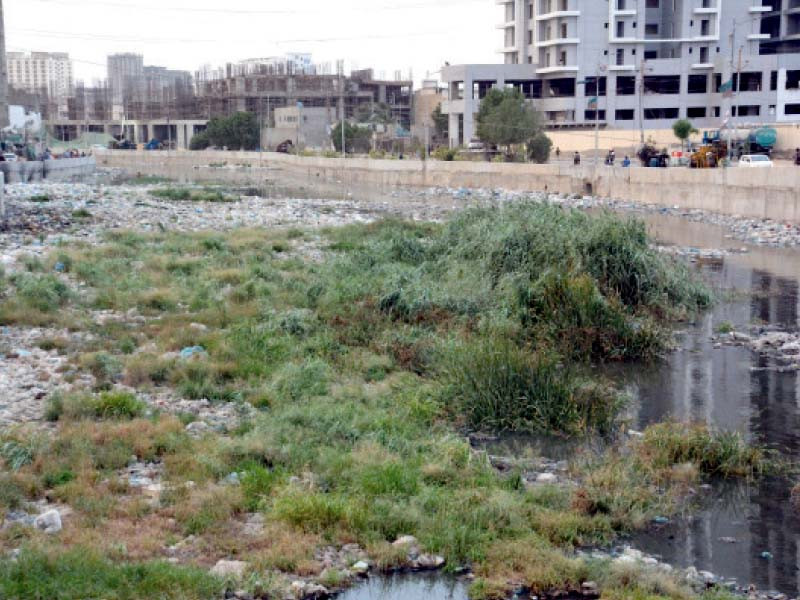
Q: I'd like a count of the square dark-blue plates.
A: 0